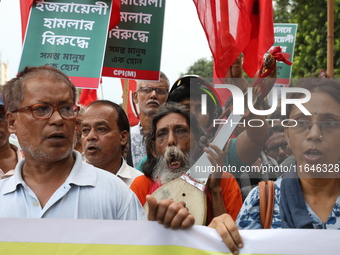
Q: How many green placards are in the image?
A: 3